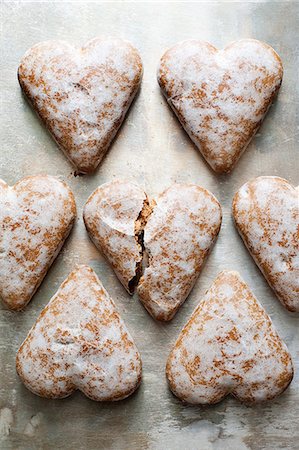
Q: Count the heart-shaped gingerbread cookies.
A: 7